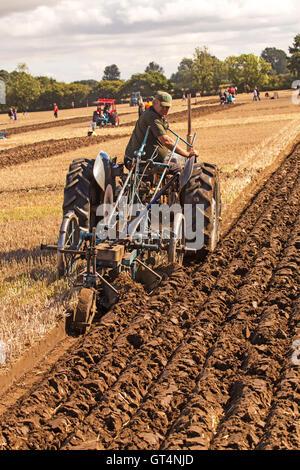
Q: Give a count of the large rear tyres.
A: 2